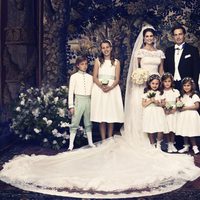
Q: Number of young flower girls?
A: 3